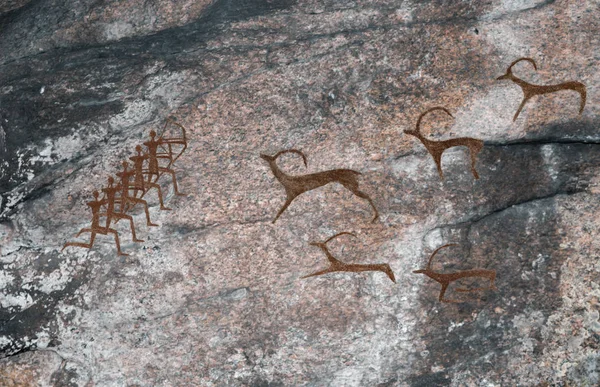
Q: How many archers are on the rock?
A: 5